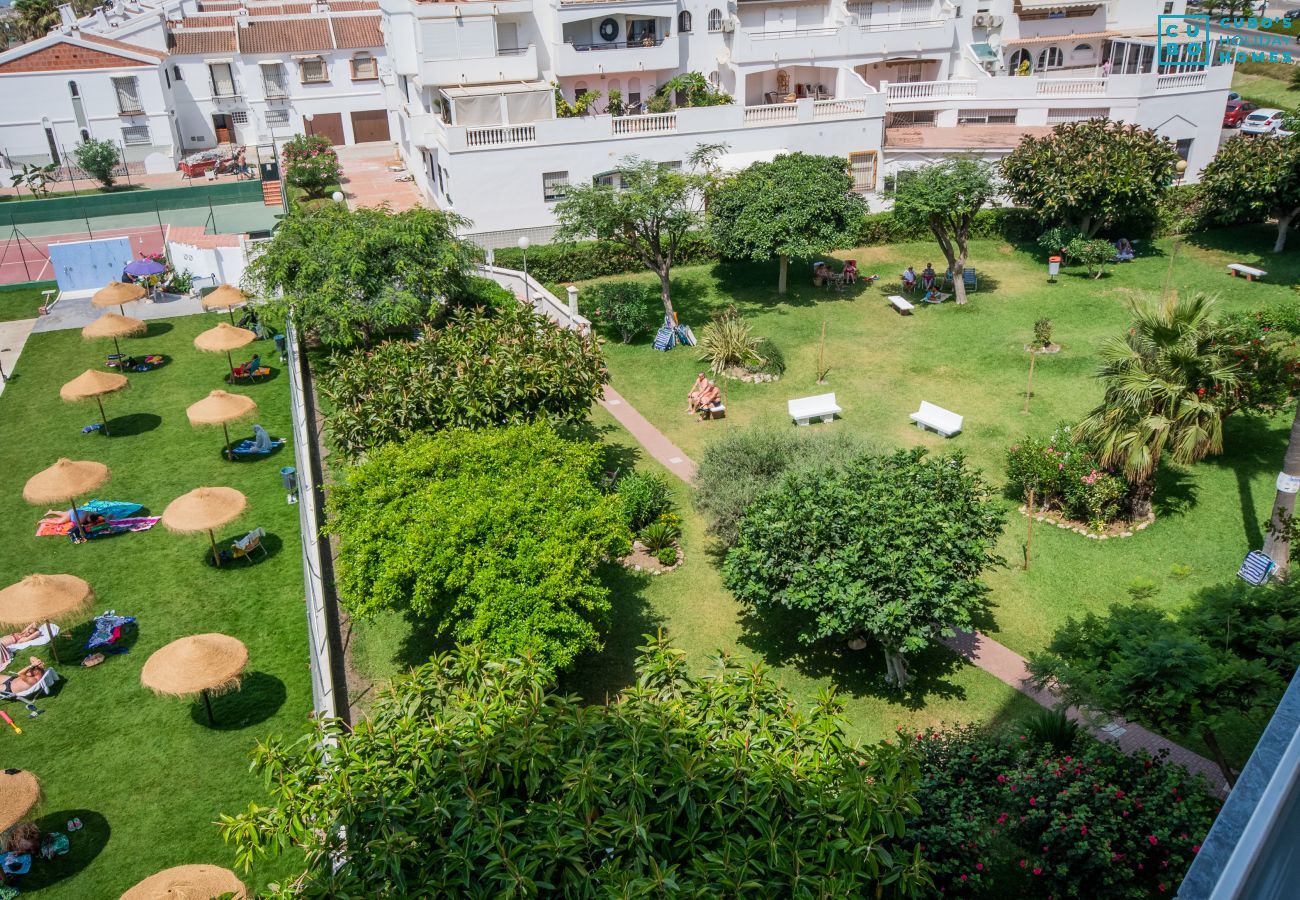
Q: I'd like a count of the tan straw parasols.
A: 12